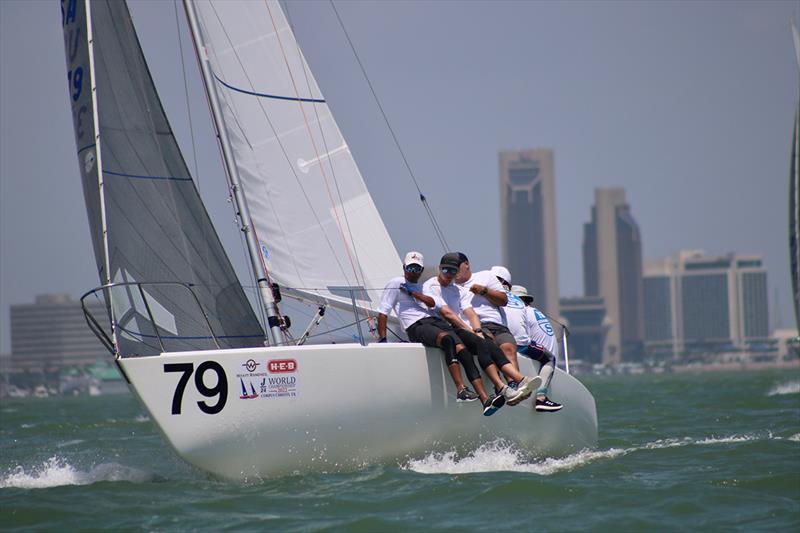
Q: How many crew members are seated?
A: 5